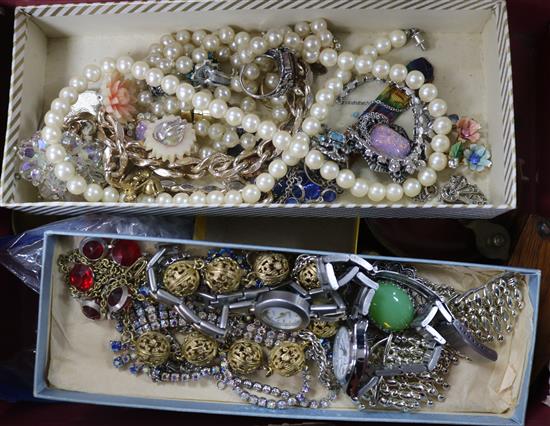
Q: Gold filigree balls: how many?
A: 9